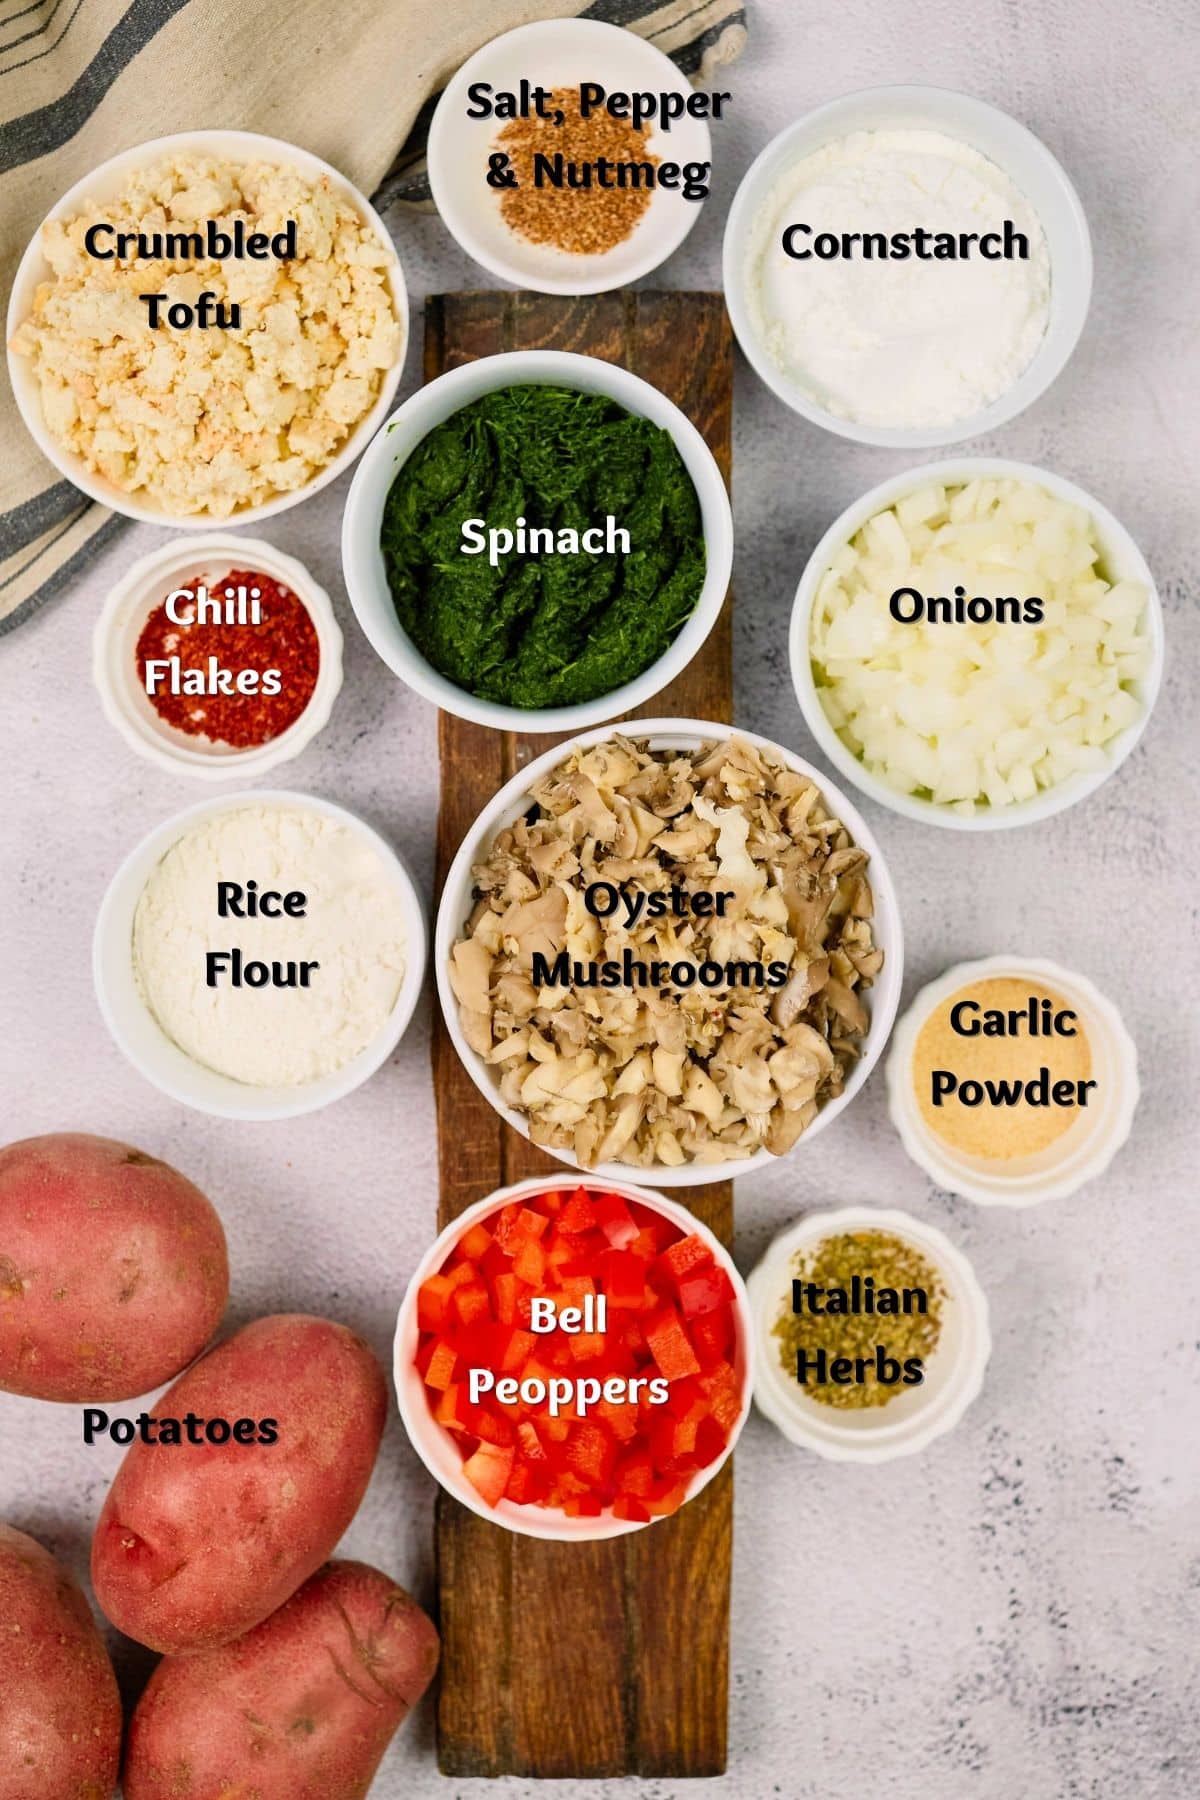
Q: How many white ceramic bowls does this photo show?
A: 11